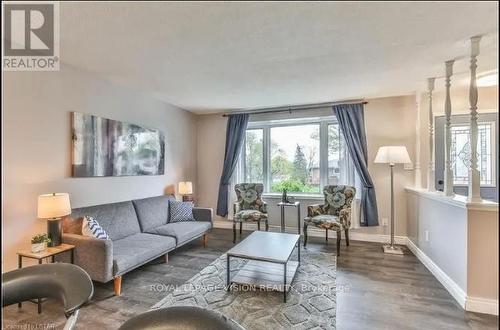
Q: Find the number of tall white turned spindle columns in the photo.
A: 4